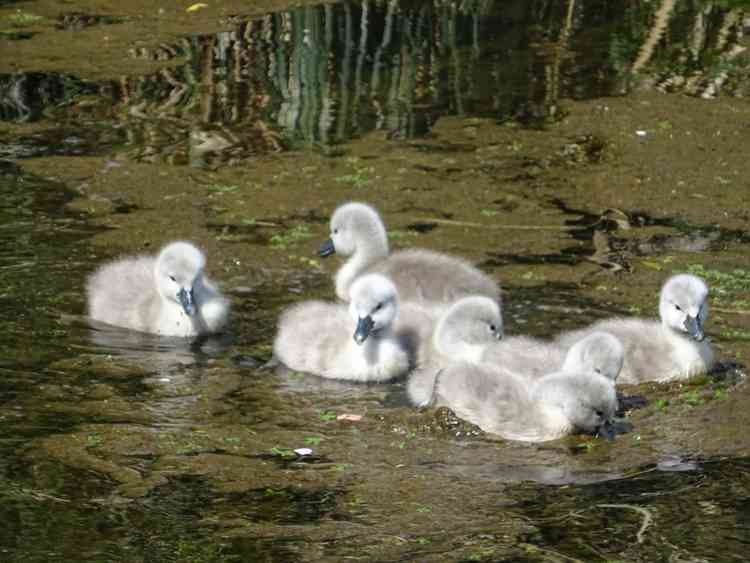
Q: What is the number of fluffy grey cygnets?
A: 7